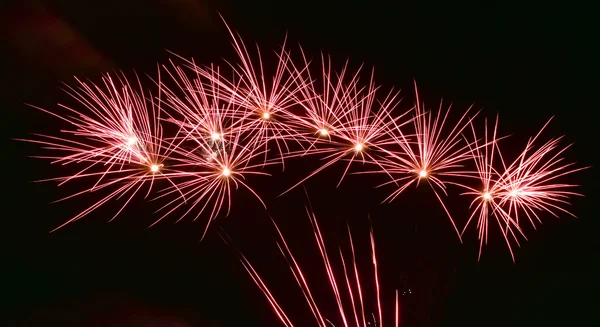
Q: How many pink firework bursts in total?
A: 10